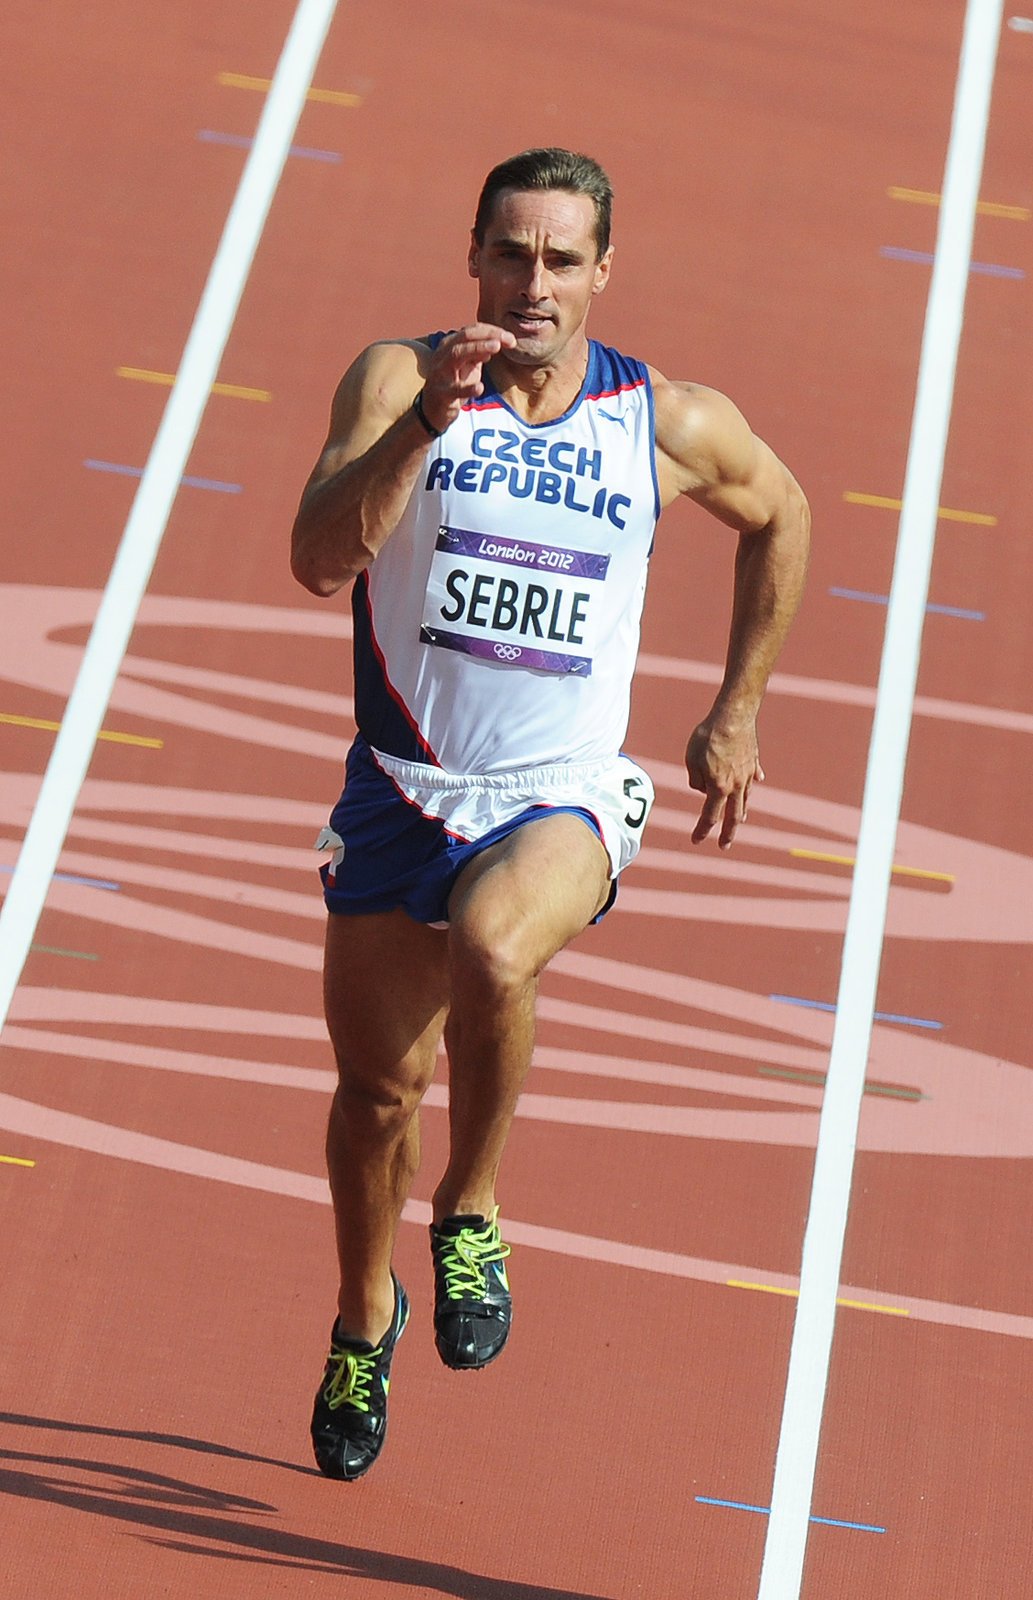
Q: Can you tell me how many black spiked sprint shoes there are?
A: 2